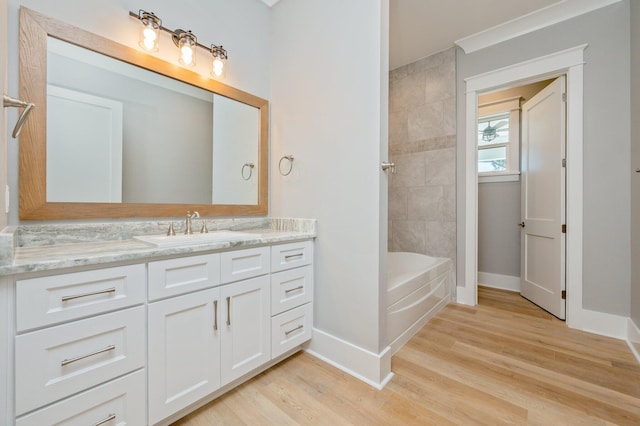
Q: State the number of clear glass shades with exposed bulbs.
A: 3